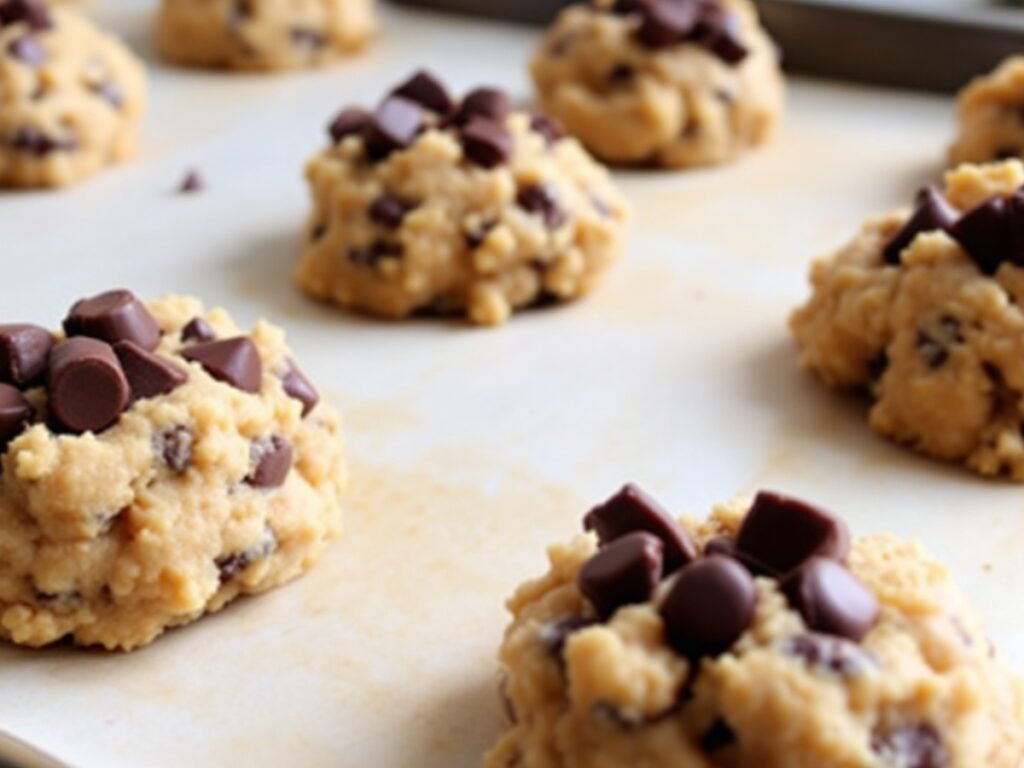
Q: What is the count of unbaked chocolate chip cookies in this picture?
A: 8